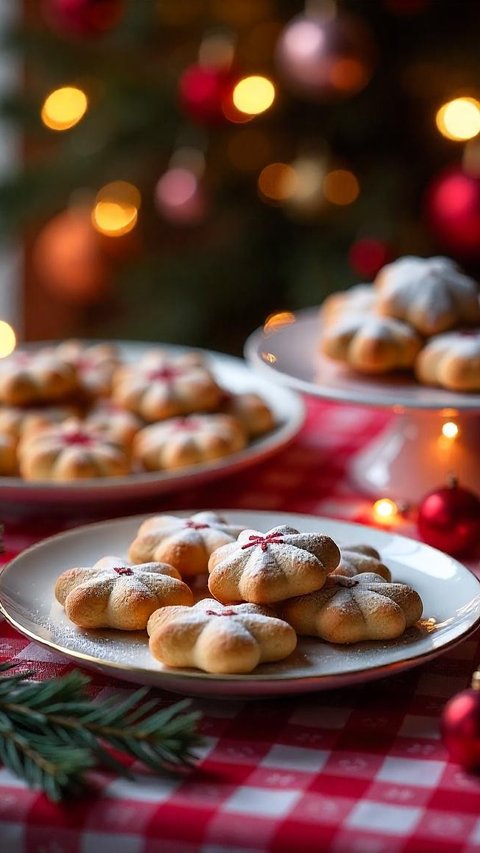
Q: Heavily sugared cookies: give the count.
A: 4